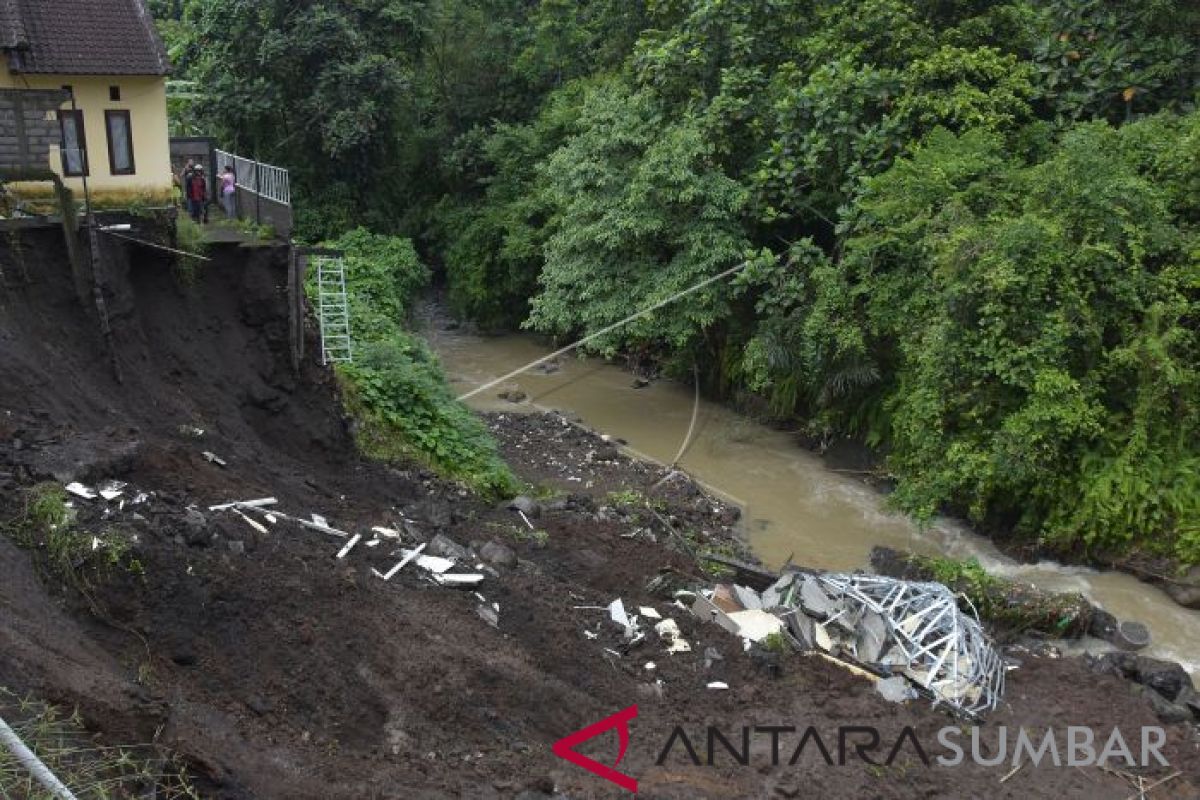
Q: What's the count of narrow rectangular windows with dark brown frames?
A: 2